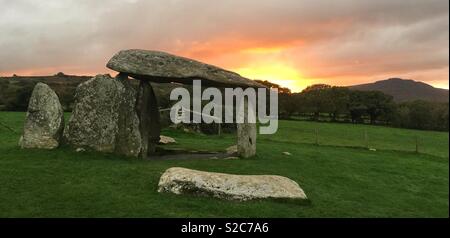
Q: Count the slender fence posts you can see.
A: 3